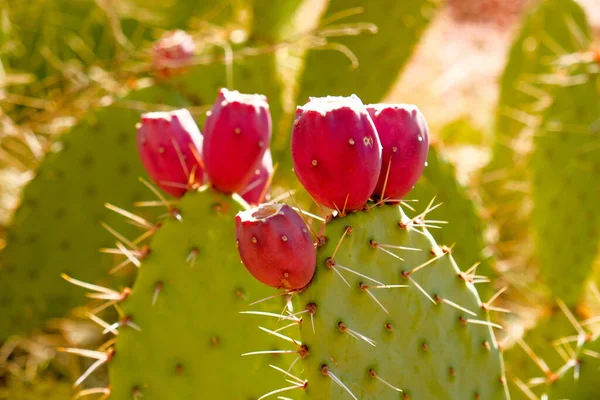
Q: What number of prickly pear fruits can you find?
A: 7